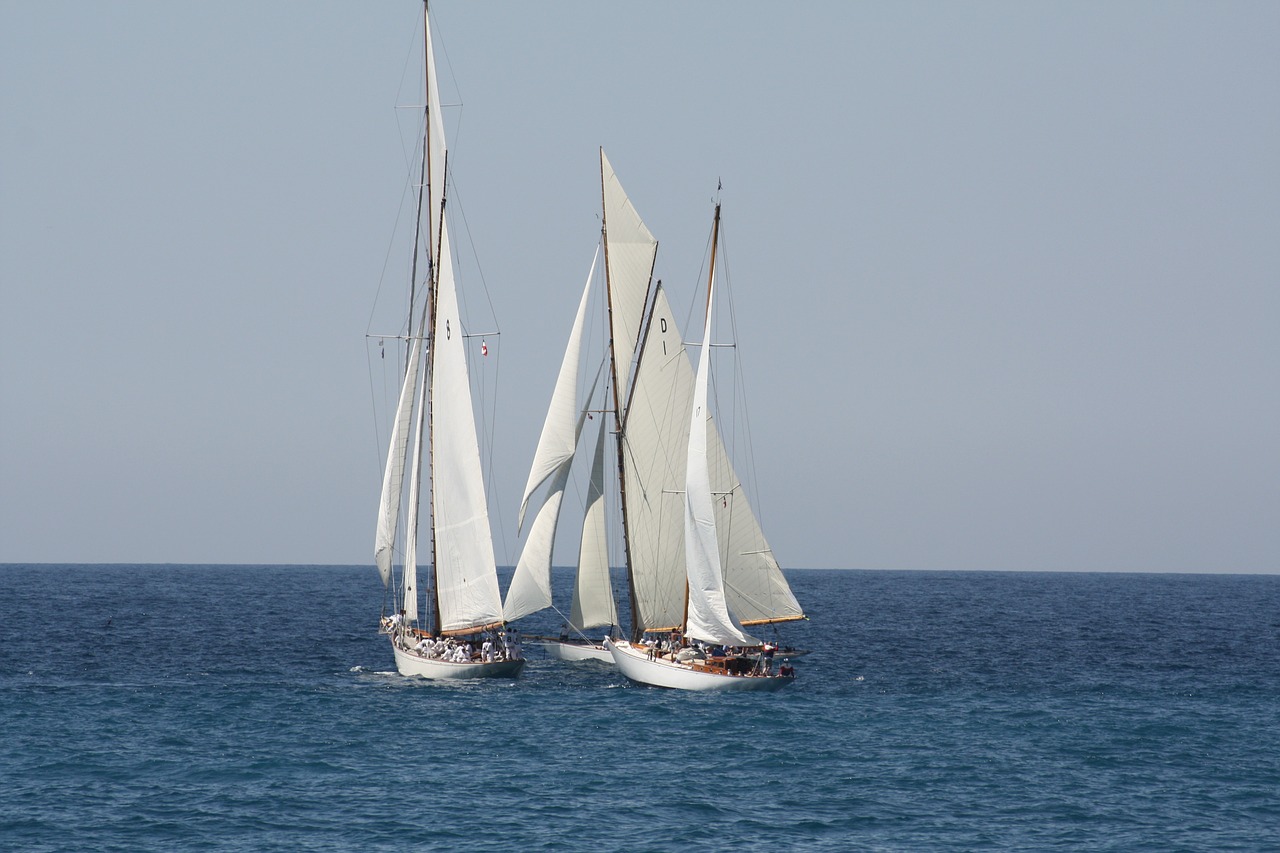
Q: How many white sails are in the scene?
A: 10